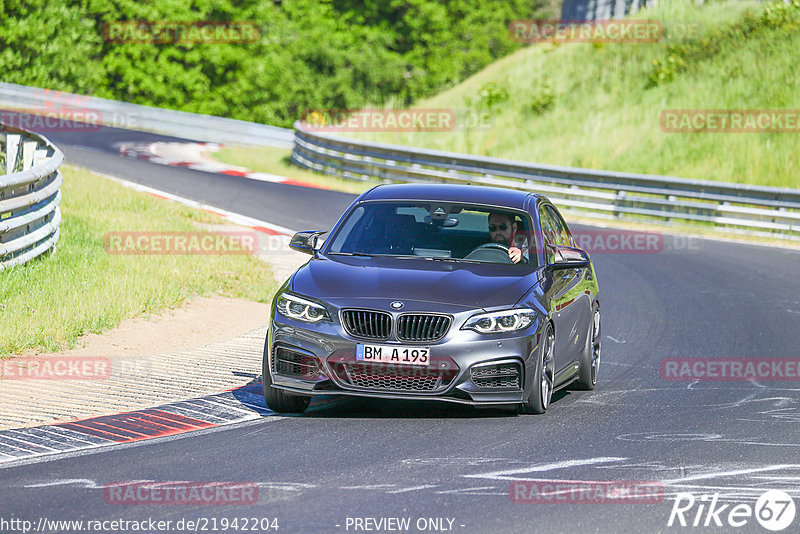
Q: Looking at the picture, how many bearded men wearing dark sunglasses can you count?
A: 1